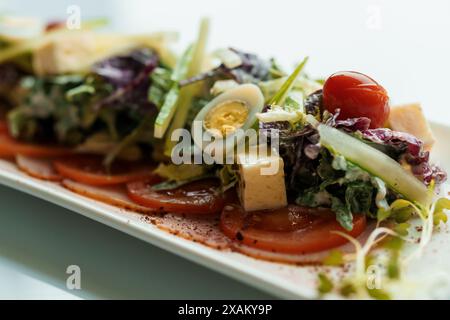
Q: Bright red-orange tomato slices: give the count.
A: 4